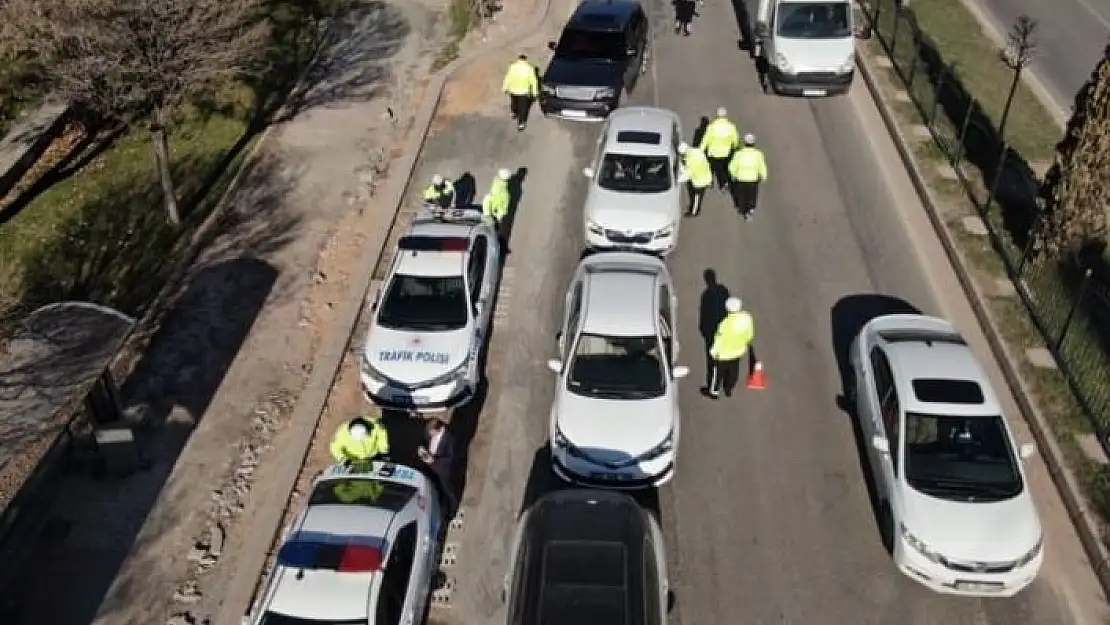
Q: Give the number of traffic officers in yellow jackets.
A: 8